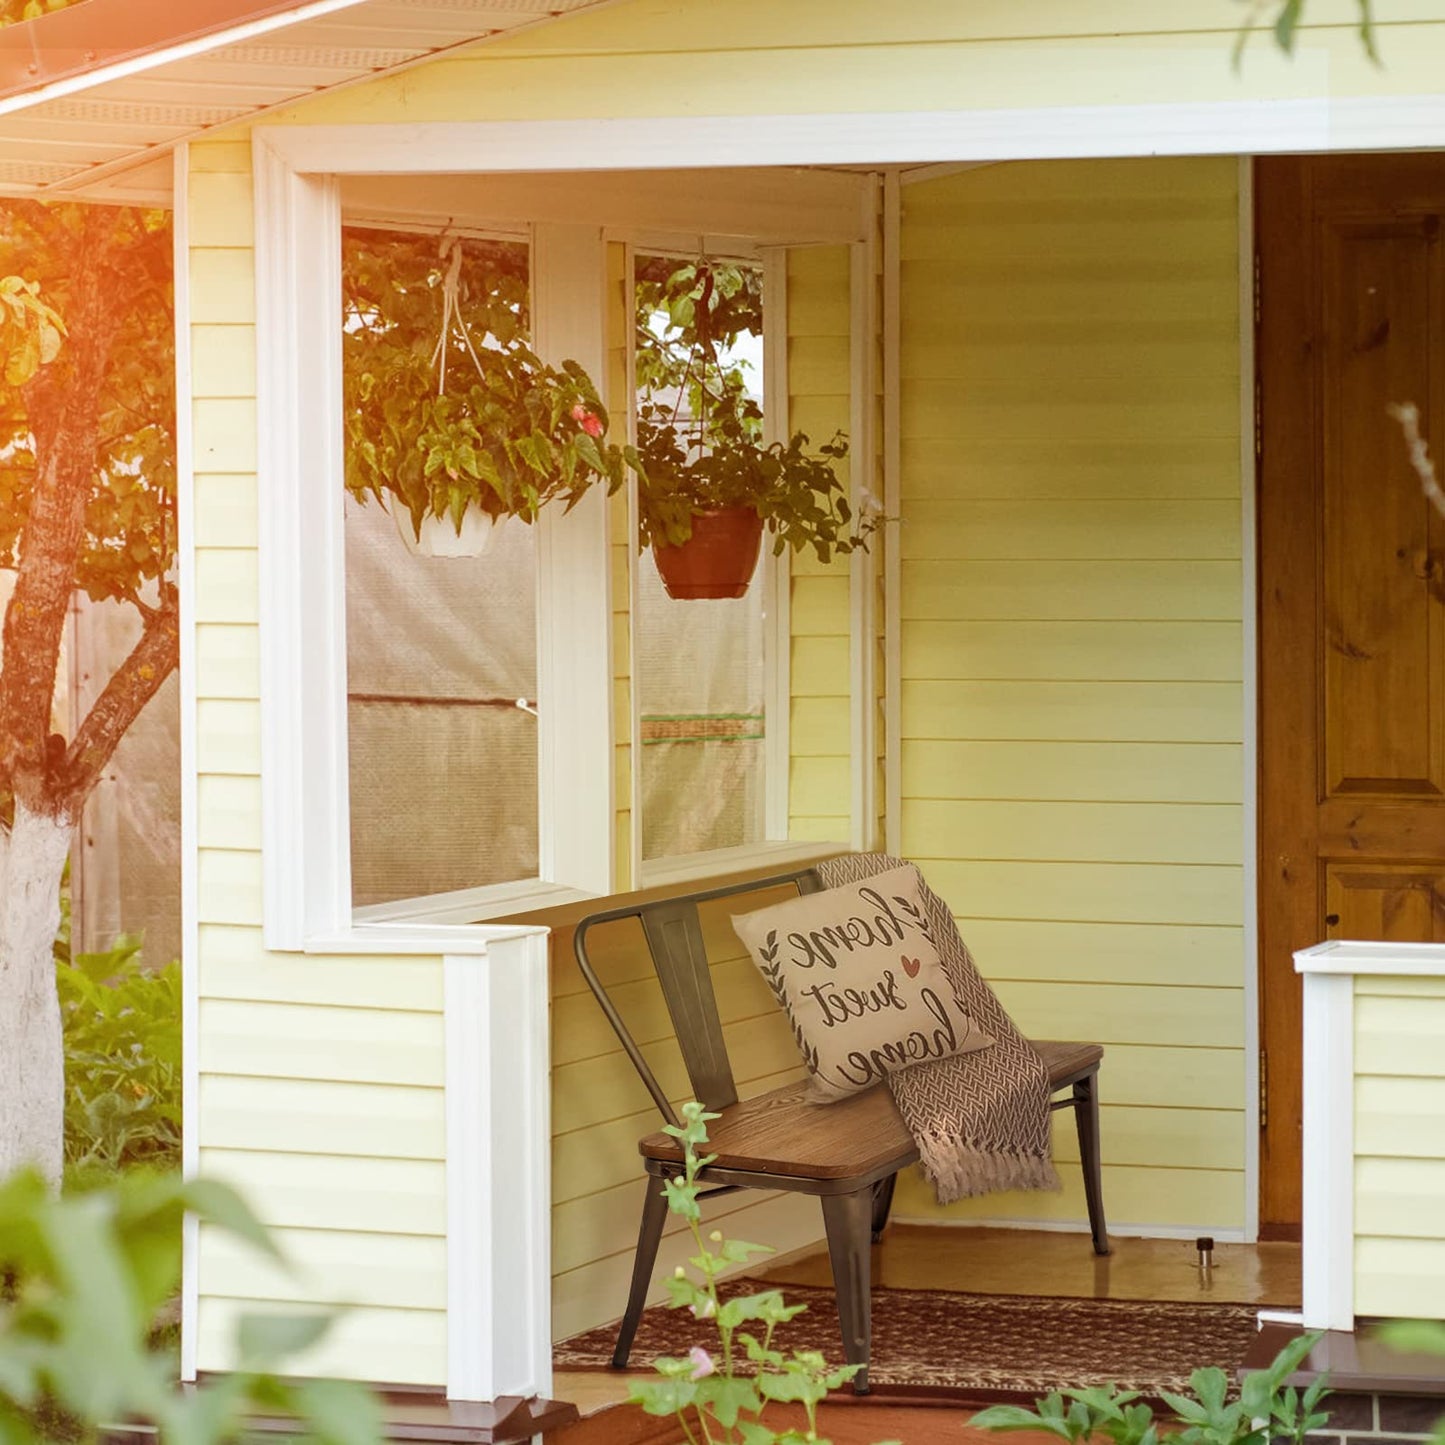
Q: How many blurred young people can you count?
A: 0